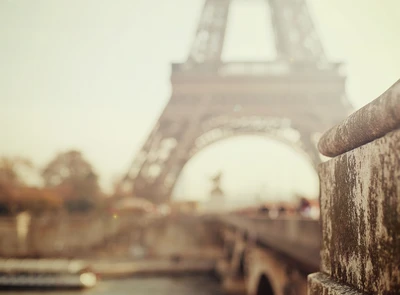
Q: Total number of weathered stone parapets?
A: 1